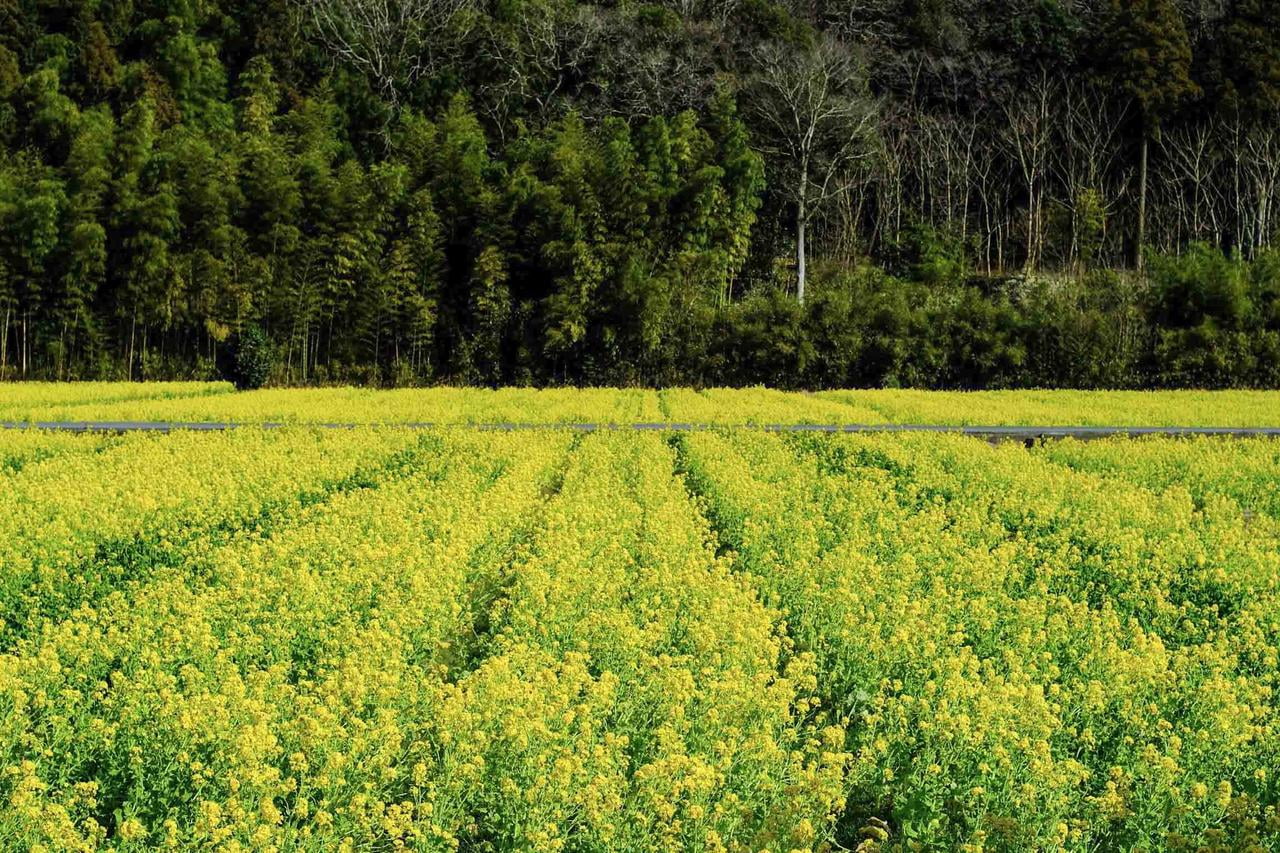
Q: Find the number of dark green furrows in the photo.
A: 4